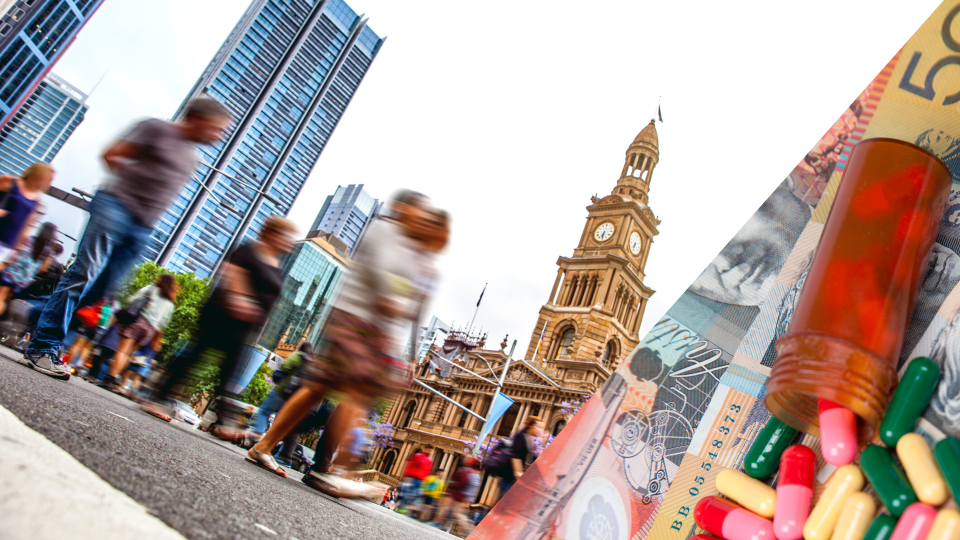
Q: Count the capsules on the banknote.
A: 15